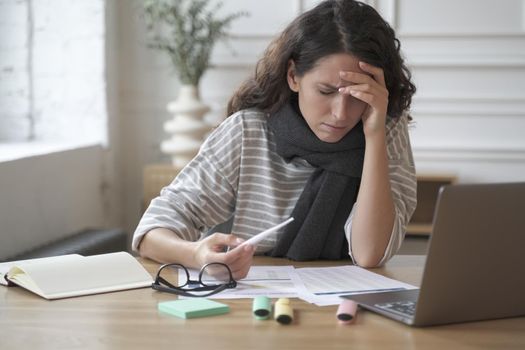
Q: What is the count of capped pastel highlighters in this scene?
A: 3